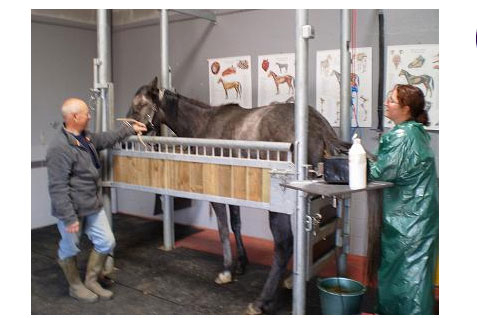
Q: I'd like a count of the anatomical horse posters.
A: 4